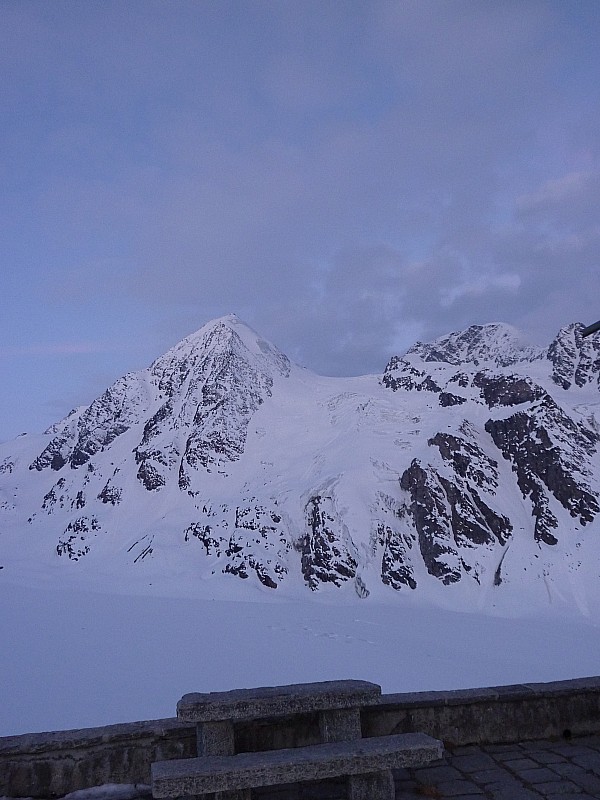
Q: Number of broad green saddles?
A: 0